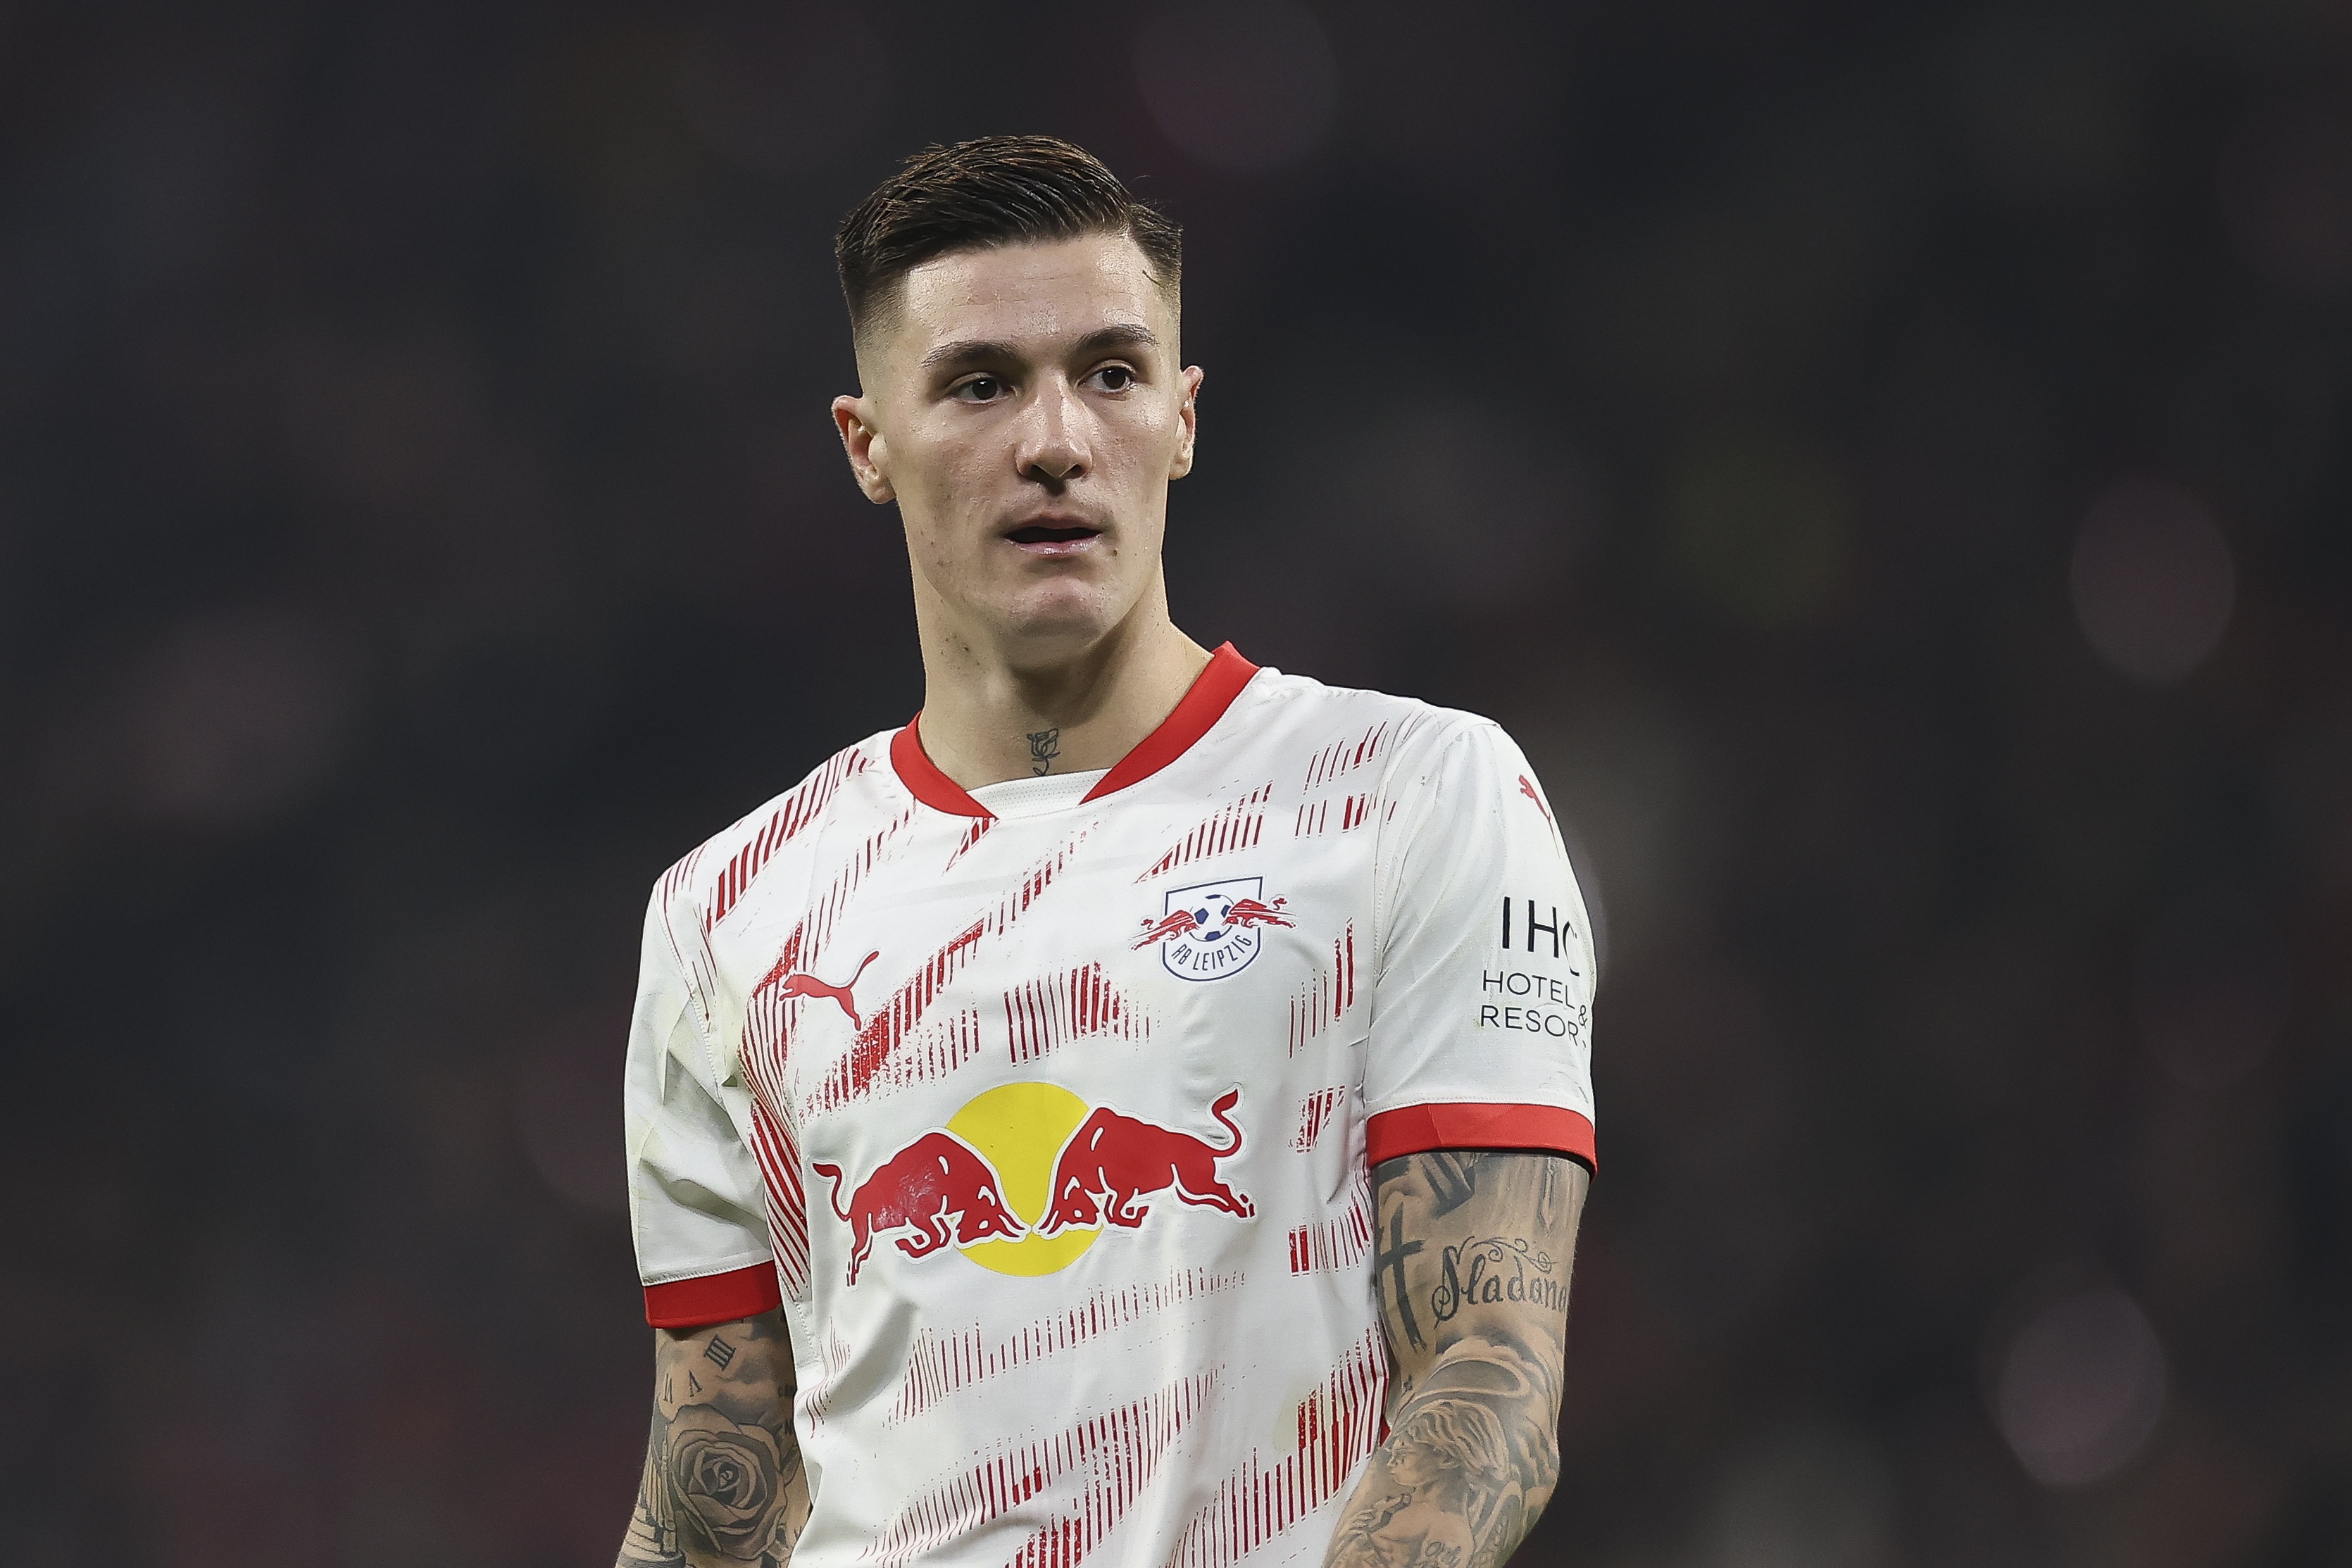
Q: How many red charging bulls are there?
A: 4